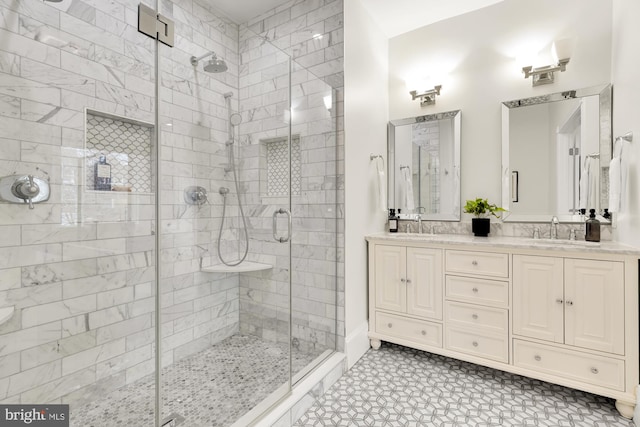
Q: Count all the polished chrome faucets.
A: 2